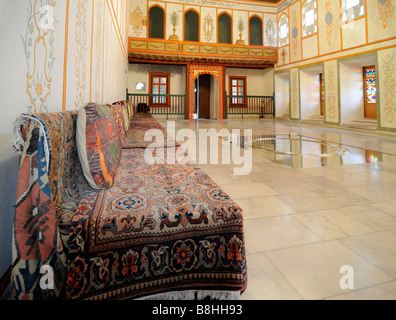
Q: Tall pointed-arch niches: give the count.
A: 4